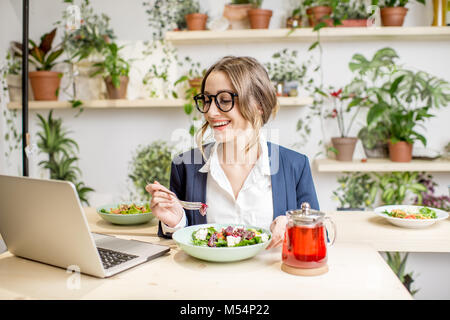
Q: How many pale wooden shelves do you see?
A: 3